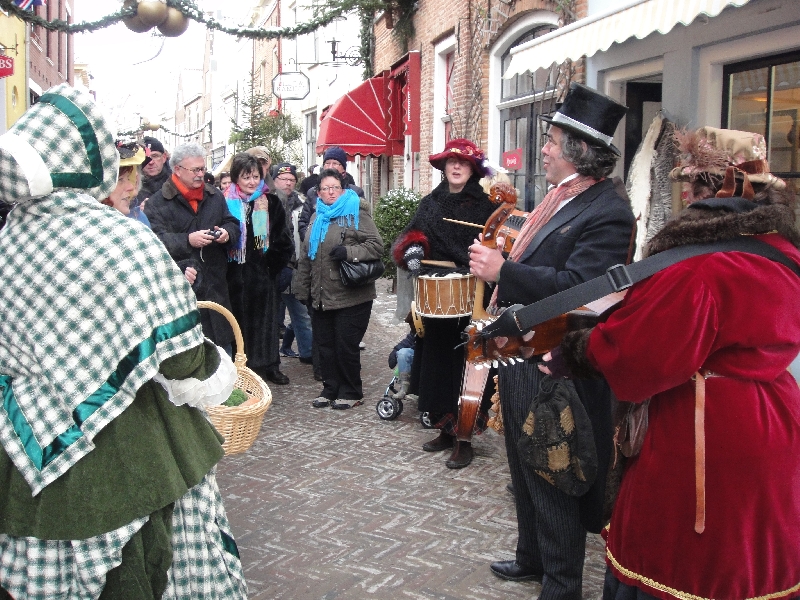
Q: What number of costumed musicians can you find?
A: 3